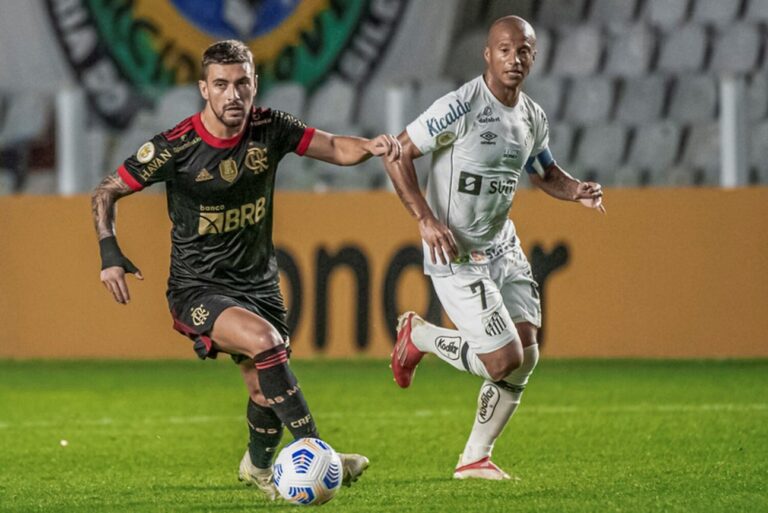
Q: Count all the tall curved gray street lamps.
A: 0